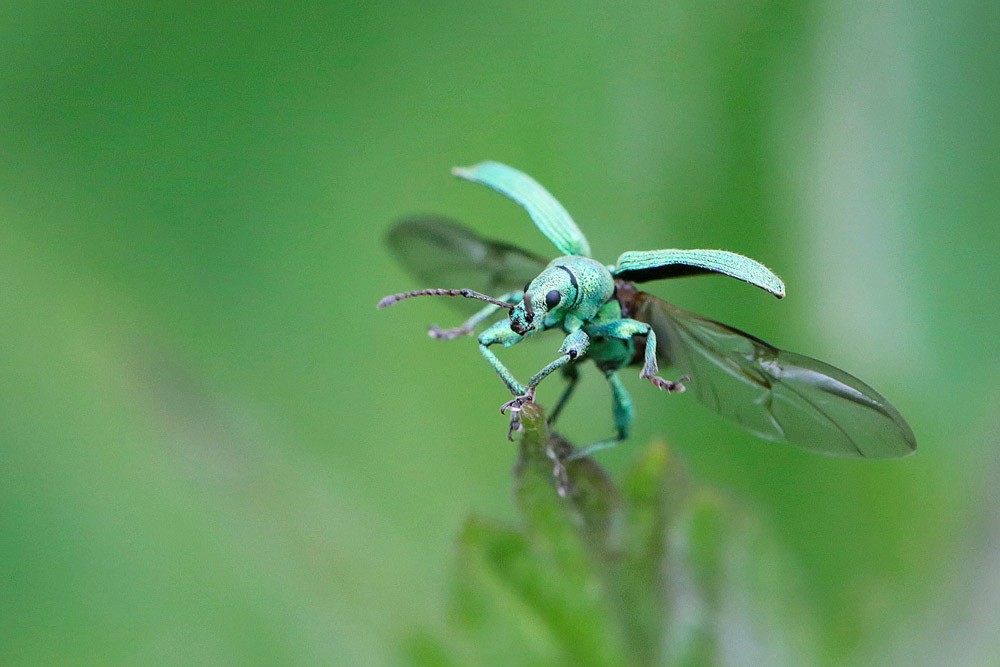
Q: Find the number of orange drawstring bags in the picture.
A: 0